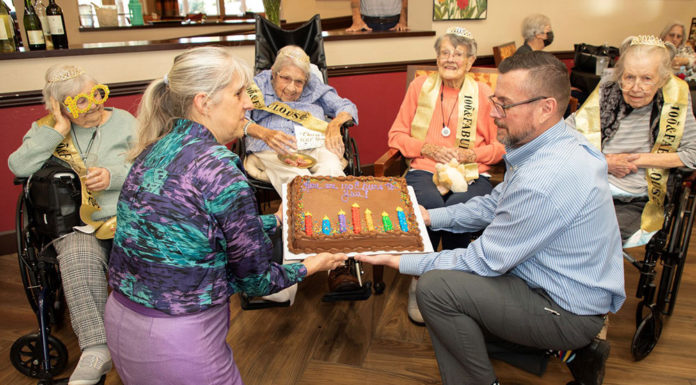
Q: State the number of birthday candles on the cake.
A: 7